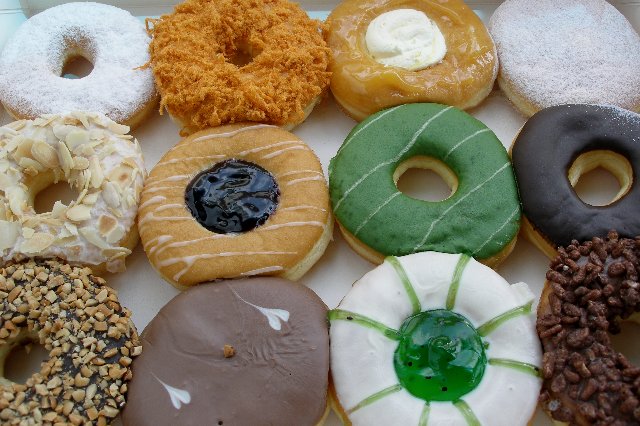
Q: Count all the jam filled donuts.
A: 2